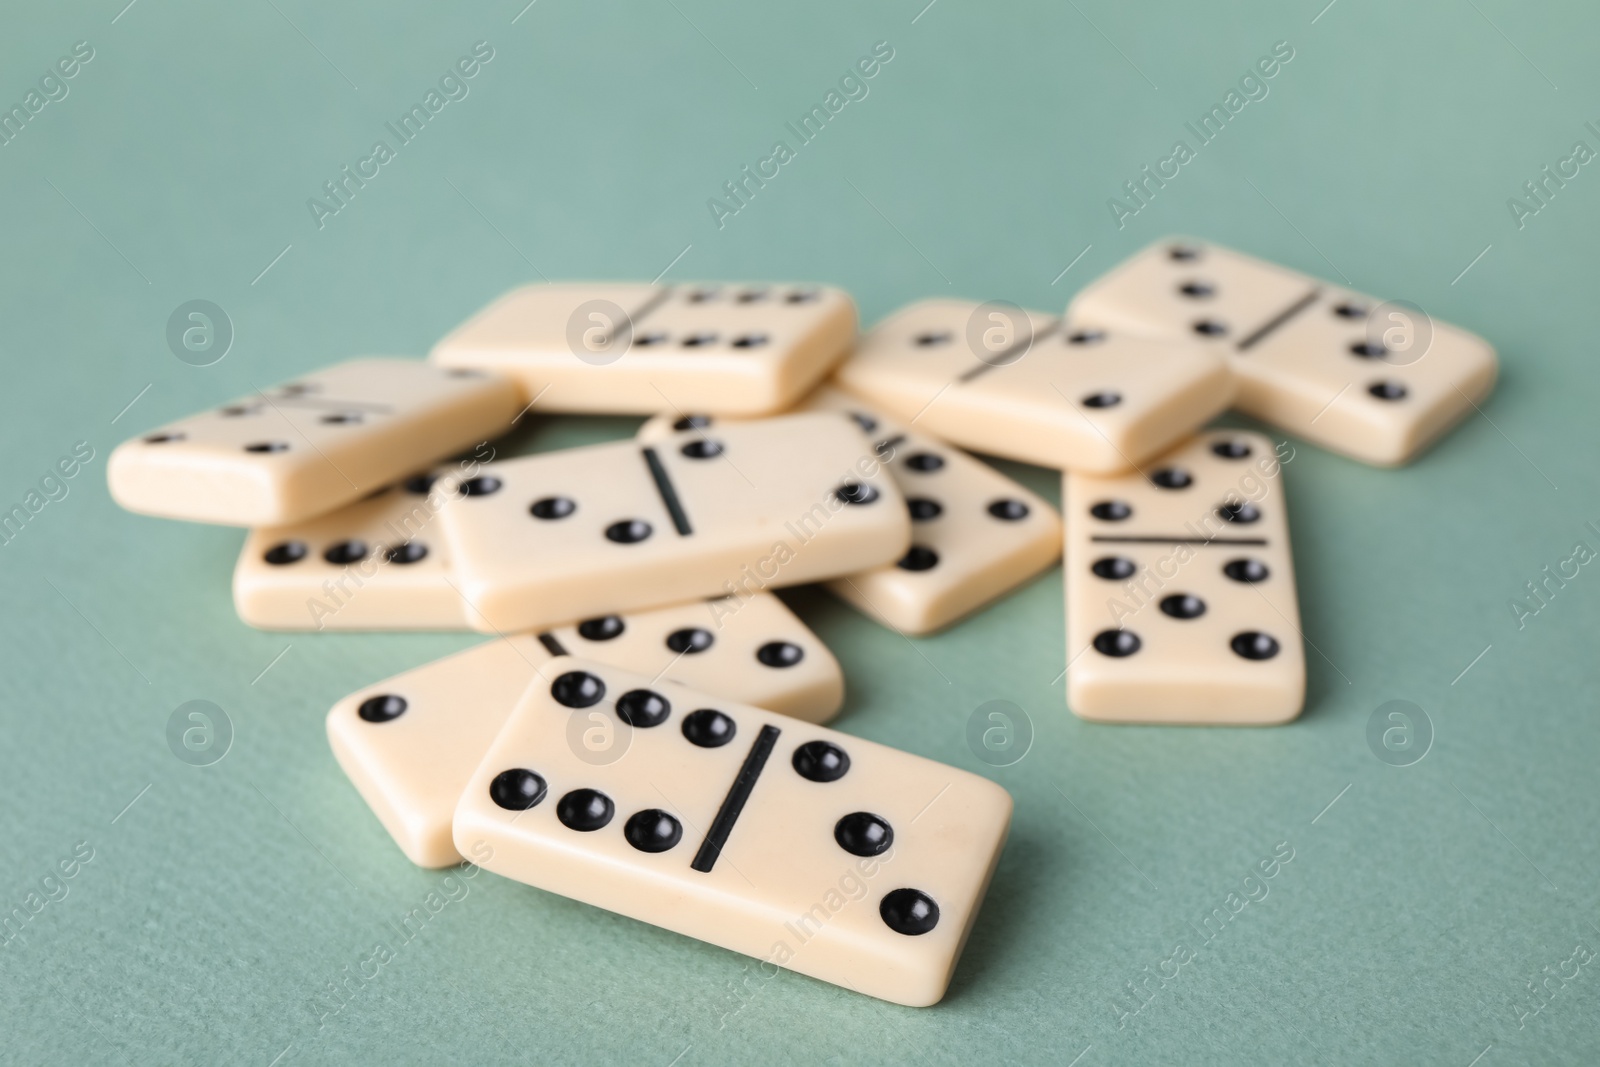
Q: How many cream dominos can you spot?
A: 10